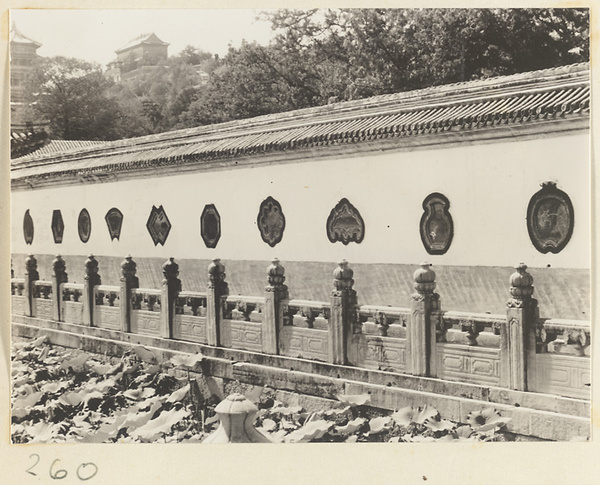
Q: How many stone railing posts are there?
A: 10